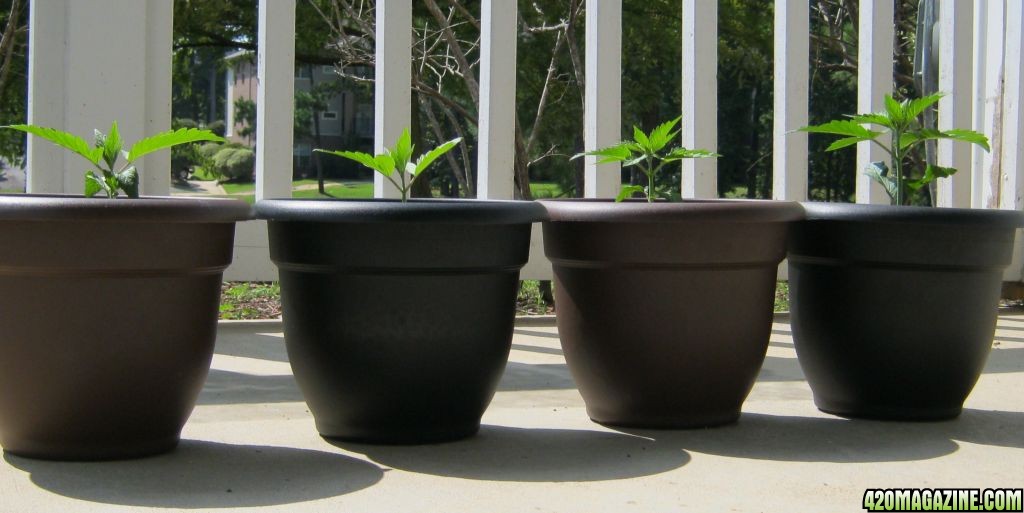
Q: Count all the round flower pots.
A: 4